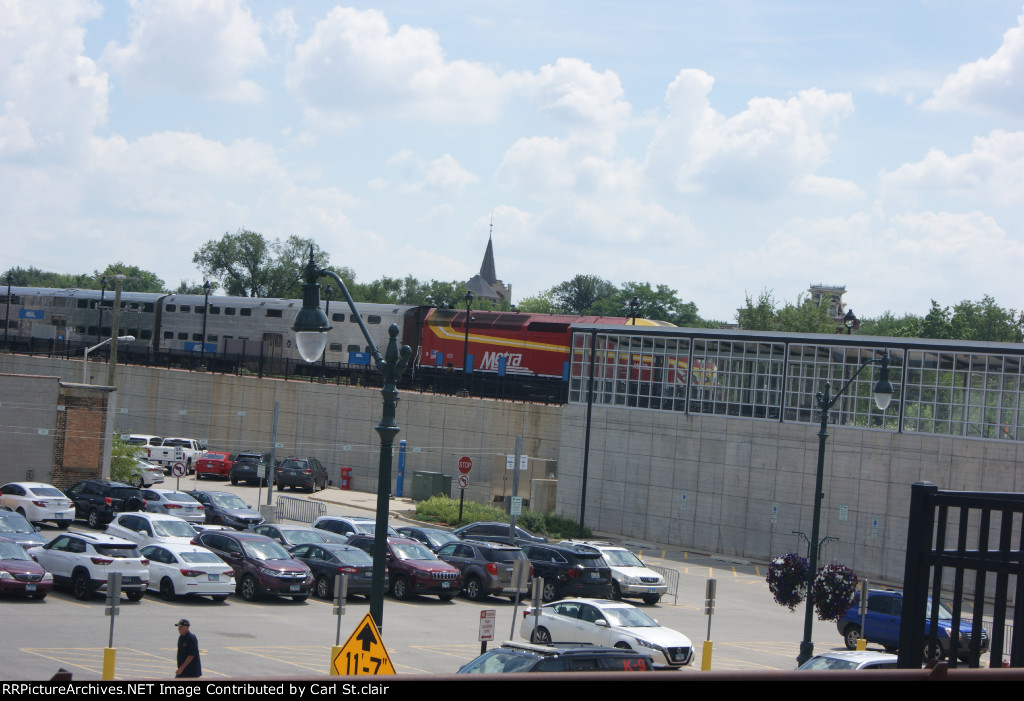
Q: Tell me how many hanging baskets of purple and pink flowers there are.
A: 2